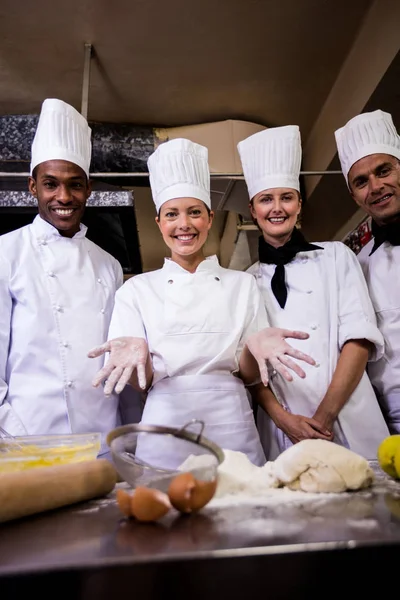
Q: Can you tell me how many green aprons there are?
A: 0